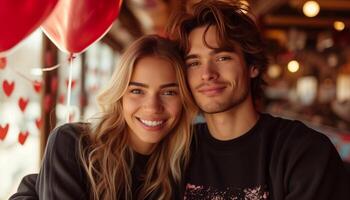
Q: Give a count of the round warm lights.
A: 3